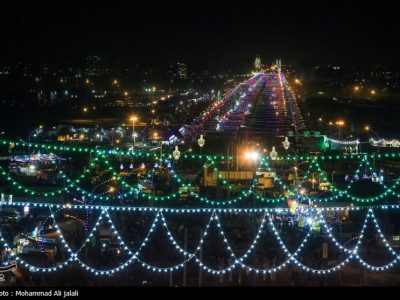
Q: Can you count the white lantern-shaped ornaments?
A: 4